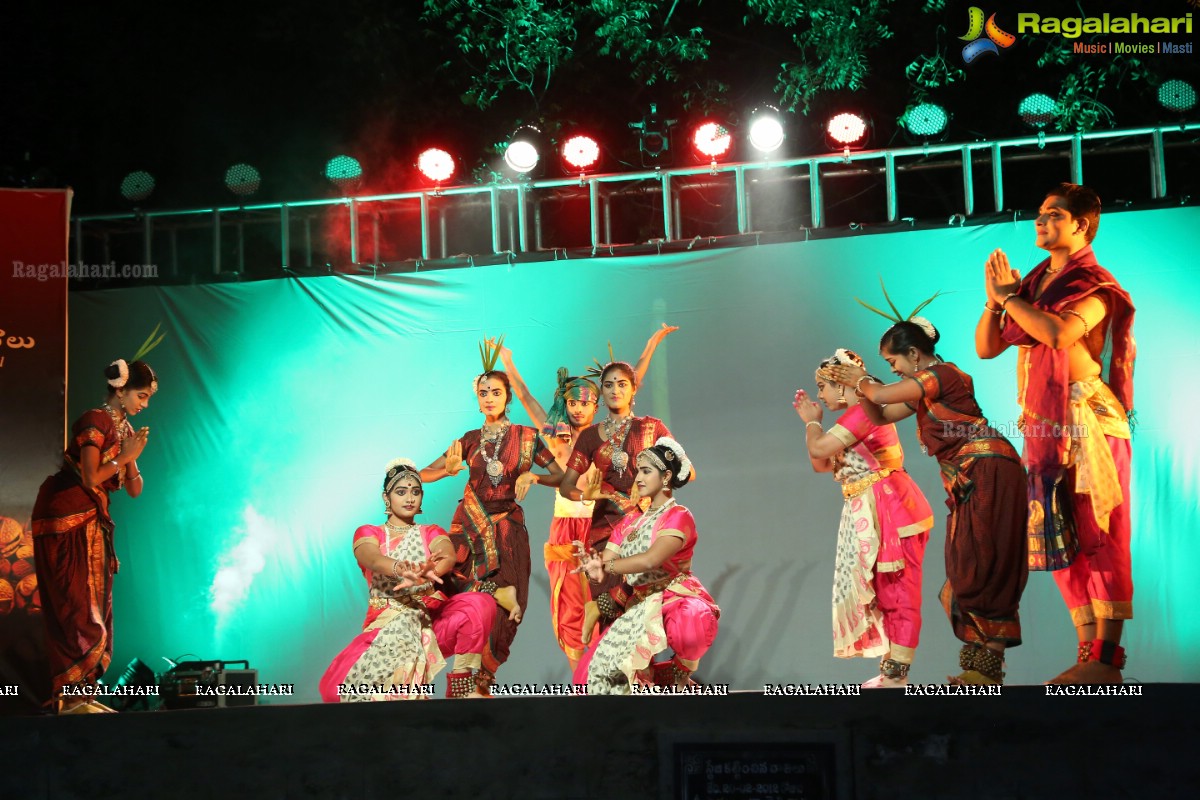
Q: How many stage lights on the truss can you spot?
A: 13